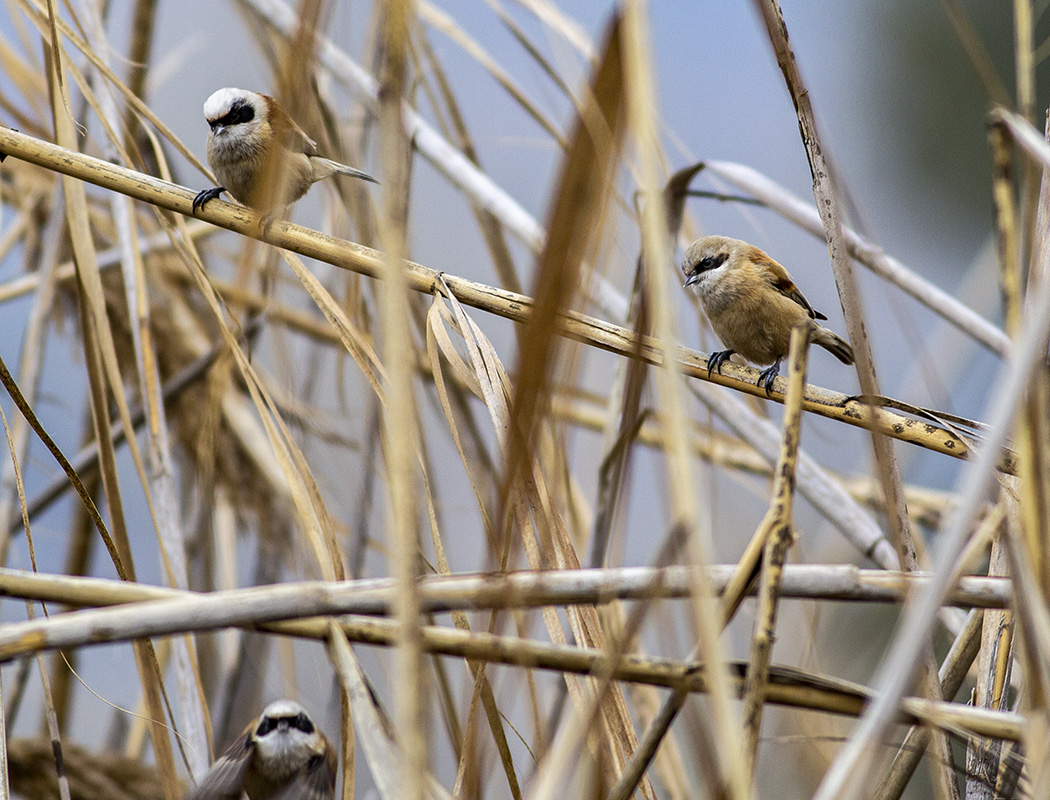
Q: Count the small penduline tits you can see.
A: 3